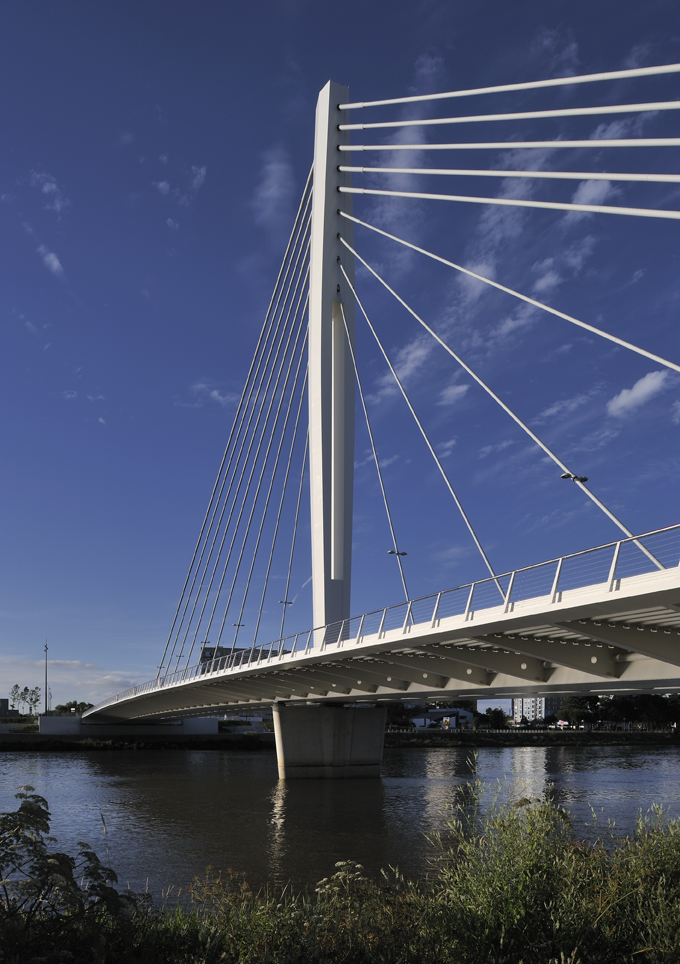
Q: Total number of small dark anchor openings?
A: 9